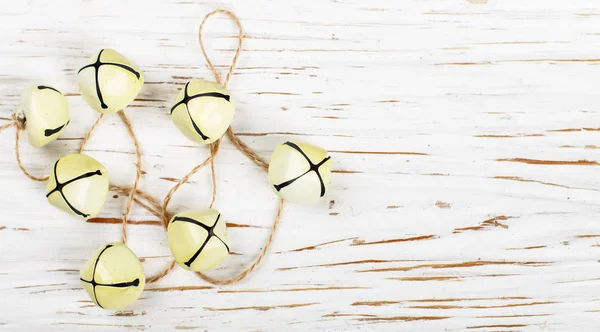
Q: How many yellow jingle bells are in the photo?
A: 7